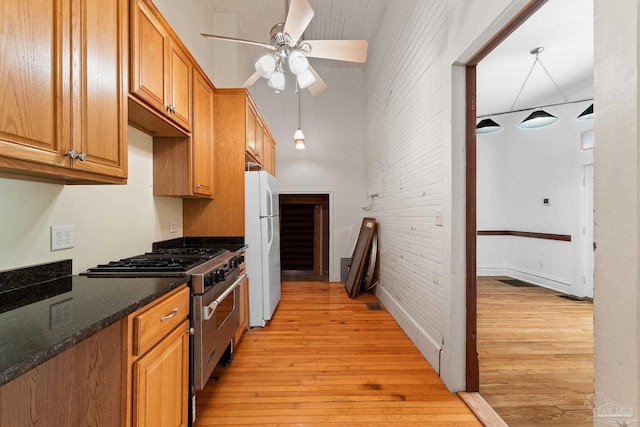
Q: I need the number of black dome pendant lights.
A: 3